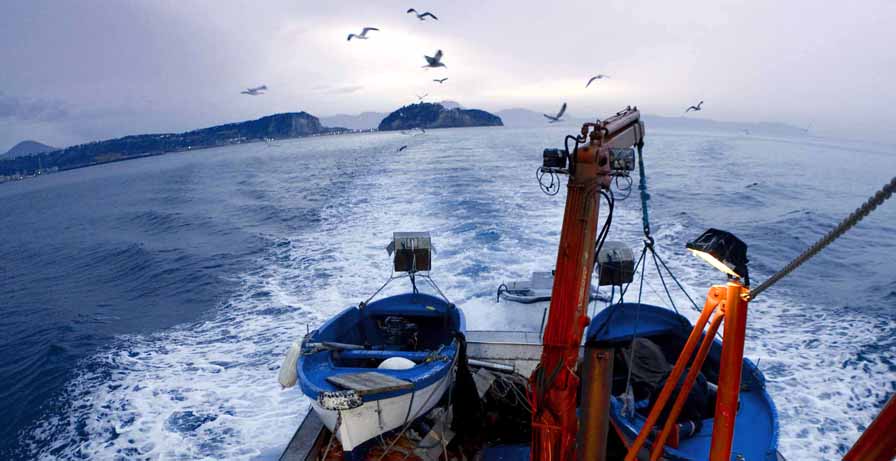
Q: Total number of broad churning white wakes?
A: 1